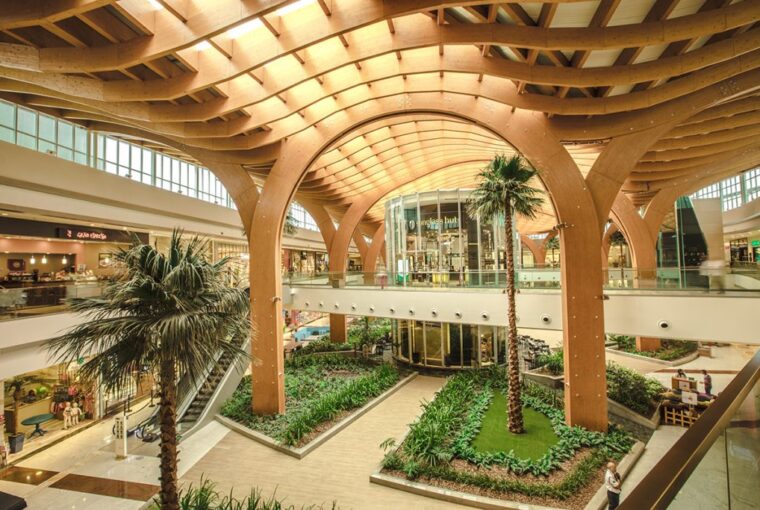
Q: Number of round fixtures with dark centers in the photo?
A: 12